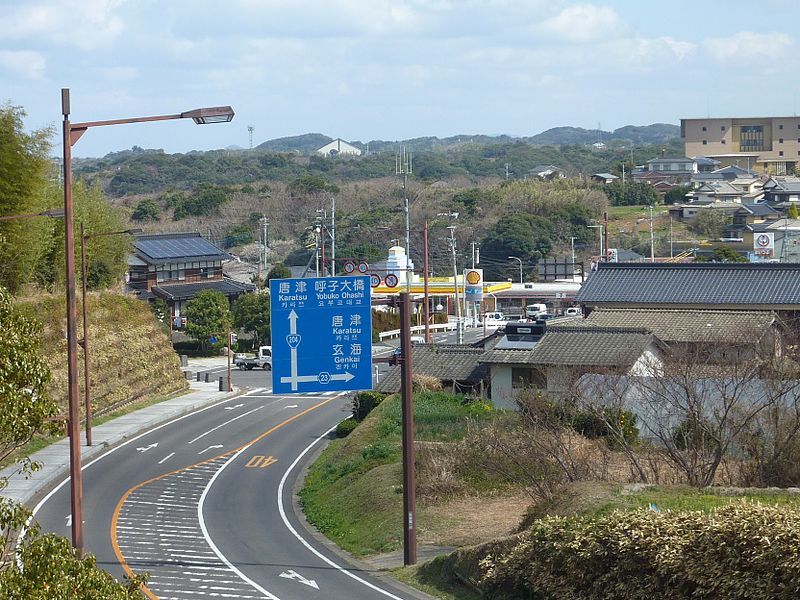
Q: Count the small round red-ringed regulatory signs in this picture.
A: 4